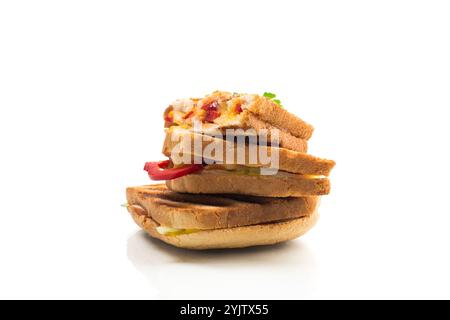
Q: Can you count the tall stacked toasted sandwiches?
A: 3